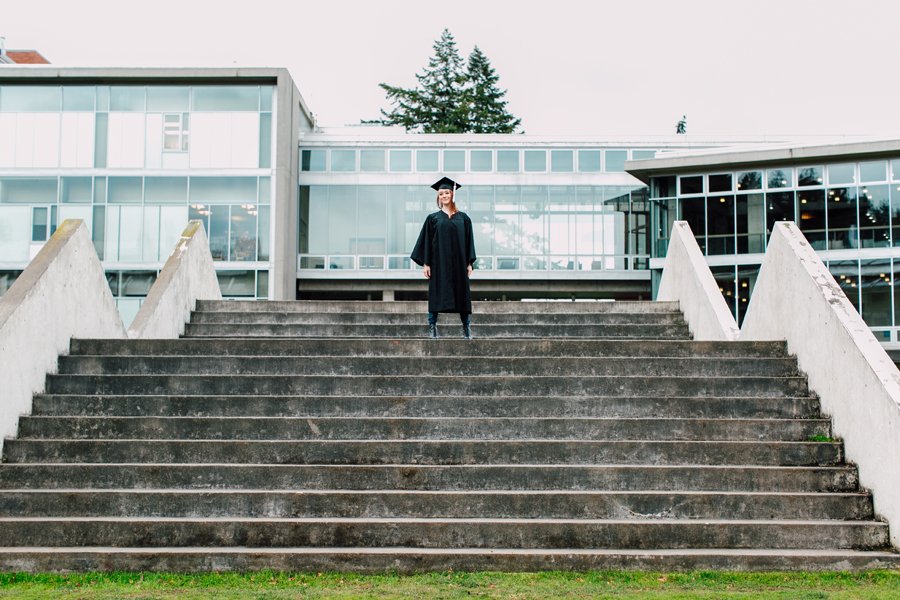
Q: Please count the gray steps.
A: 13